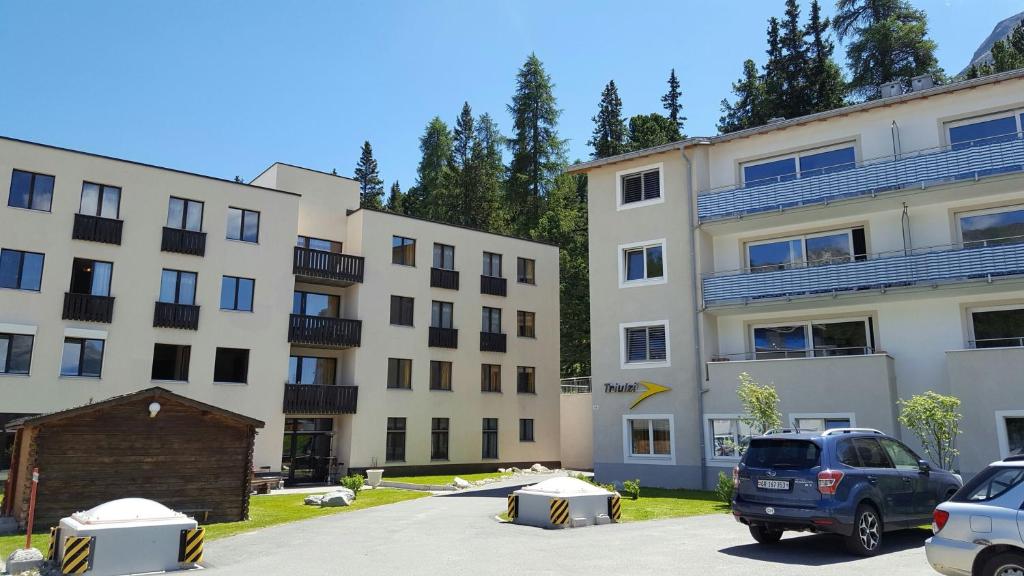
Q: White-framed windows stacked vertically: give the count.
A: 4